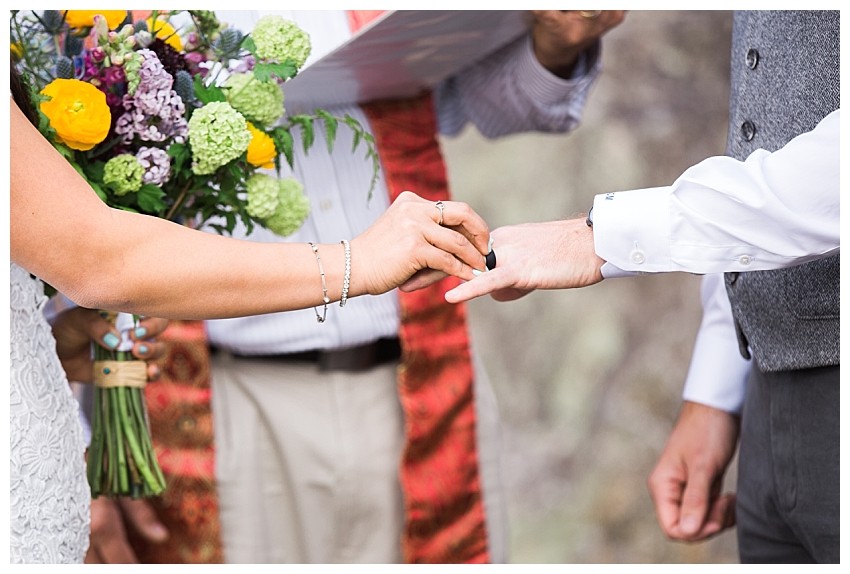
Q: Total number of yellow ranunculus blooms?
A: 4